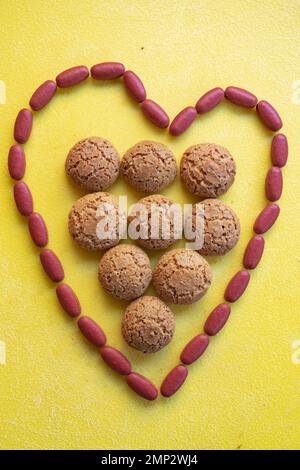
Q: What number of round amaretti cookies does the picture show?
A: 9